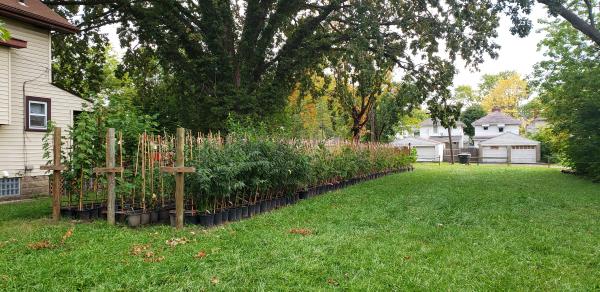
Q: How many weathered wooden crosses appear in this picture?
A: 3